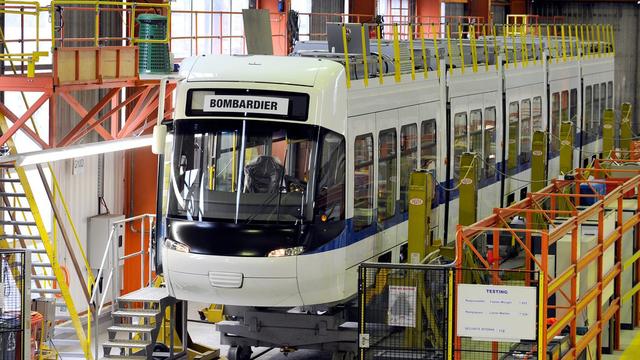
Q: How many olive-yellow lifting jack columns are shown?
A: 6